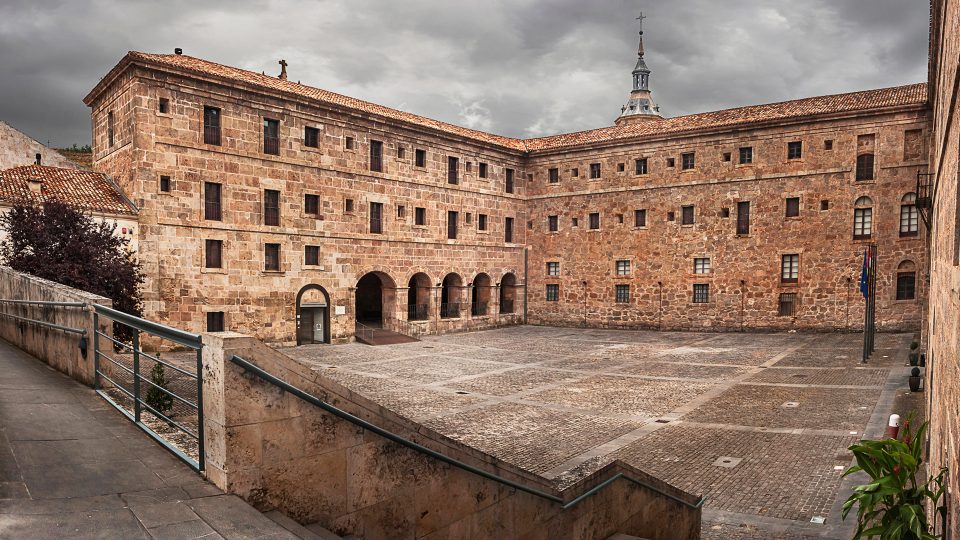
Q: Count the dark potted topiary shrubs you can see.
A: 2